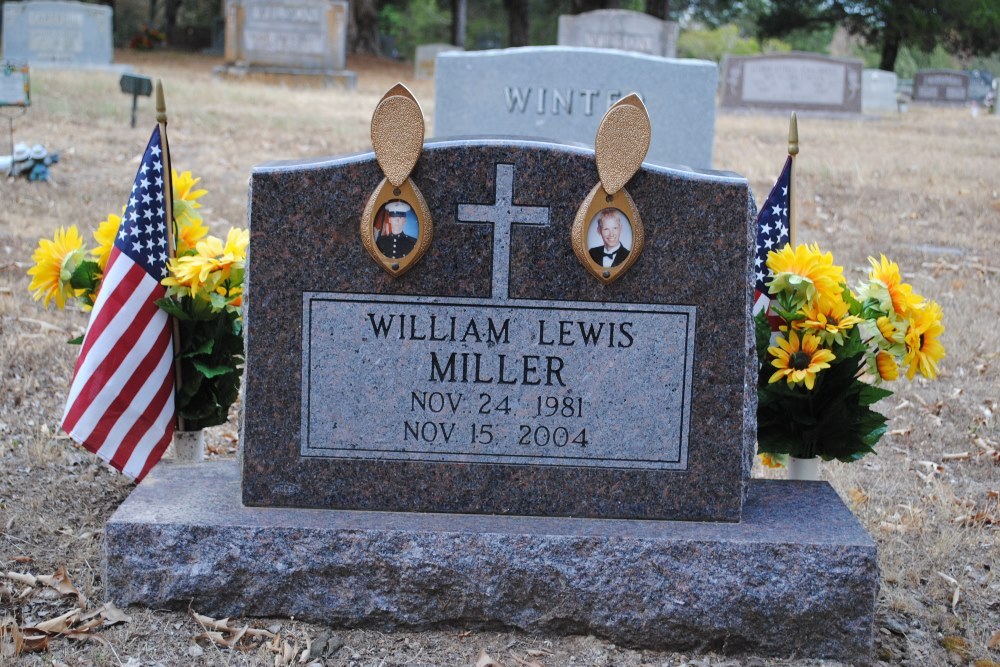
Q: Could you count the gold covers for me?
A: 2